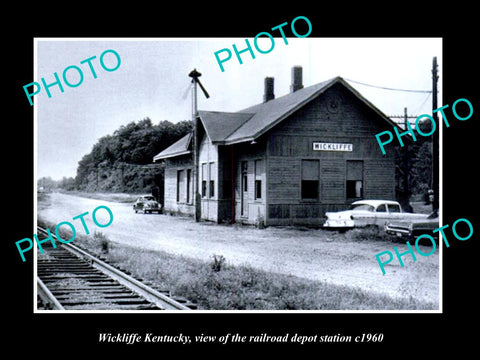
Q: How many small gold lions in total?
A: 0